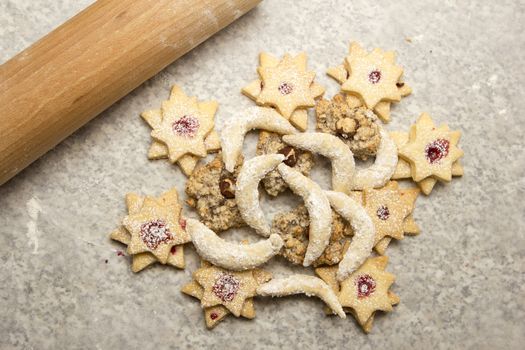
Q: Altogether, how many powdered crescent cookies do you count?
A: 8